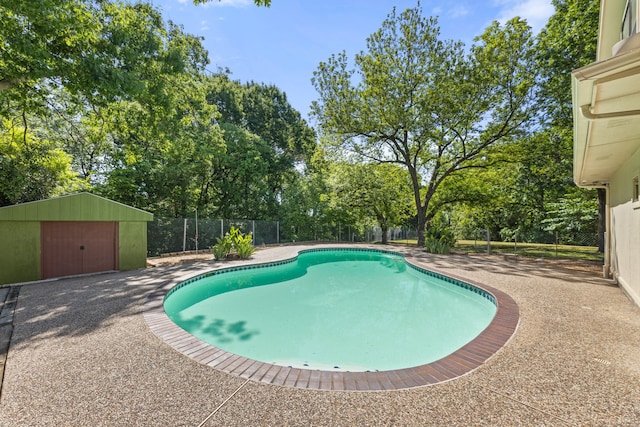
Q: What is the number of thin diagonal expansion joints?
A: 2